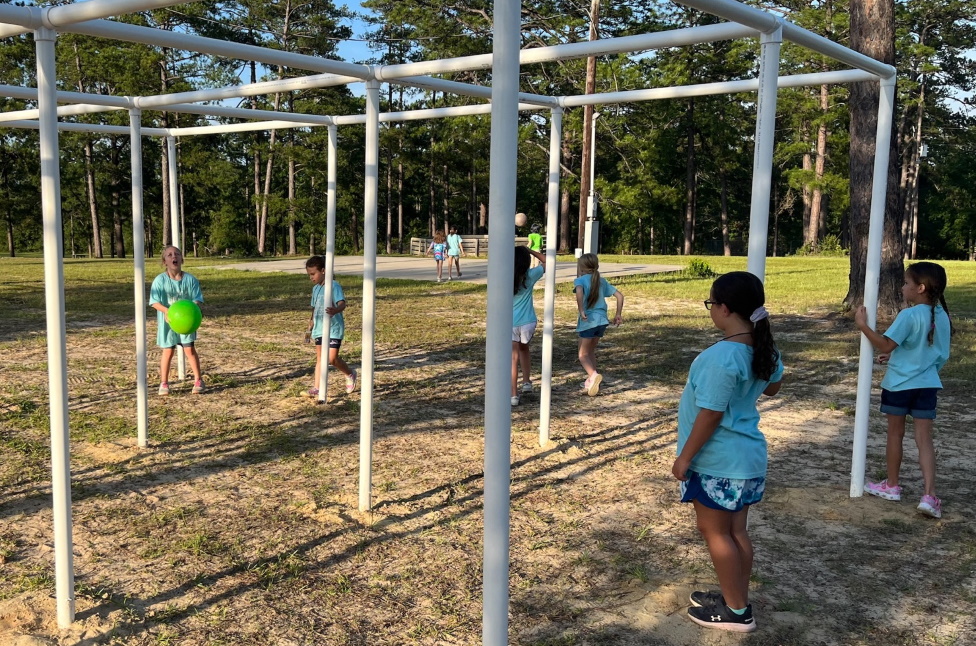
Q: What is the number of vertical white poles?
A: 9